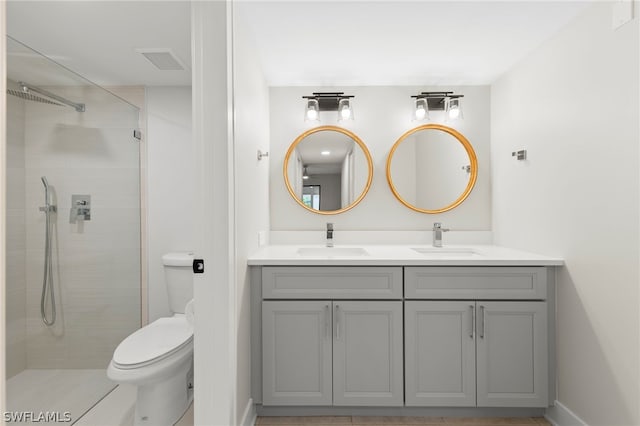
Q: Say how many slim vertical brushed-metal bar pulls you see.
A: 4